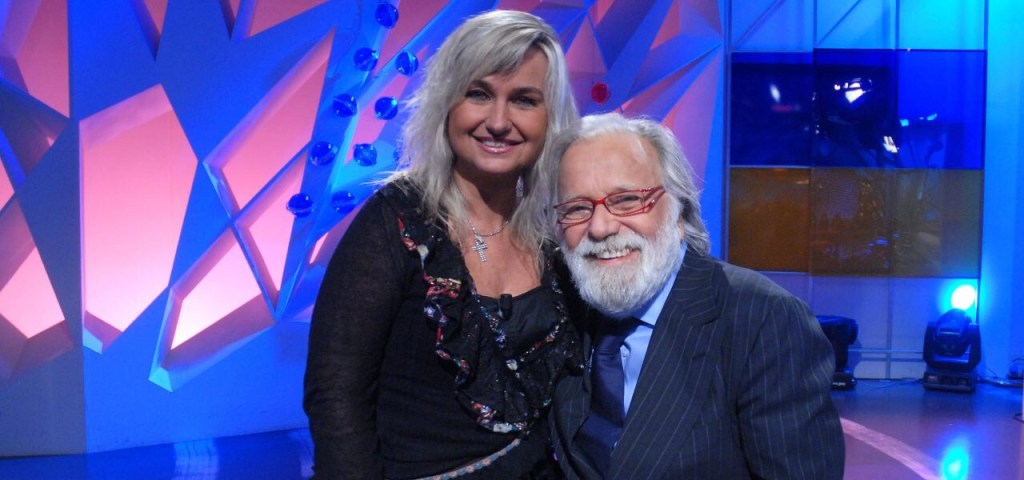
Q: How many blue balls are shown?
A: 9